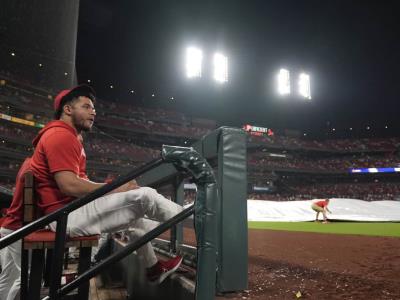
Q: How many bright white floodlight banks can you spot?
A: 4